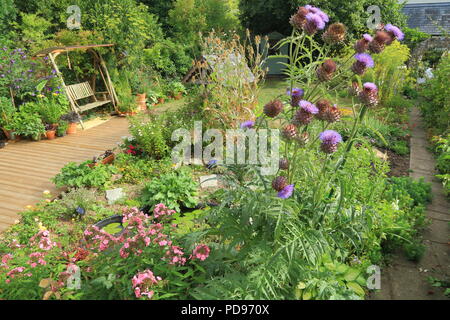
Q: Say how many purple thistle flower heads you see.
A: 11